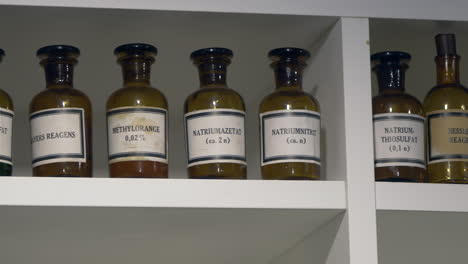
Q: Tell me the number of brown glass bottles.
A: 7